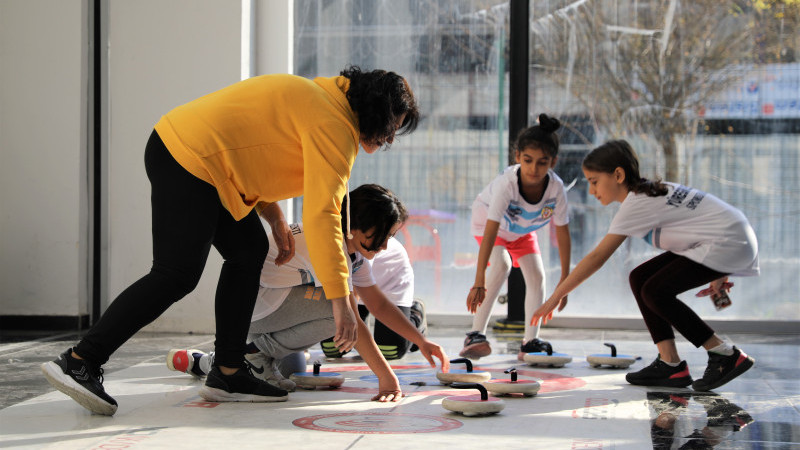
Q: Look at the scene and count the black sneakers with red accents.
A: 2